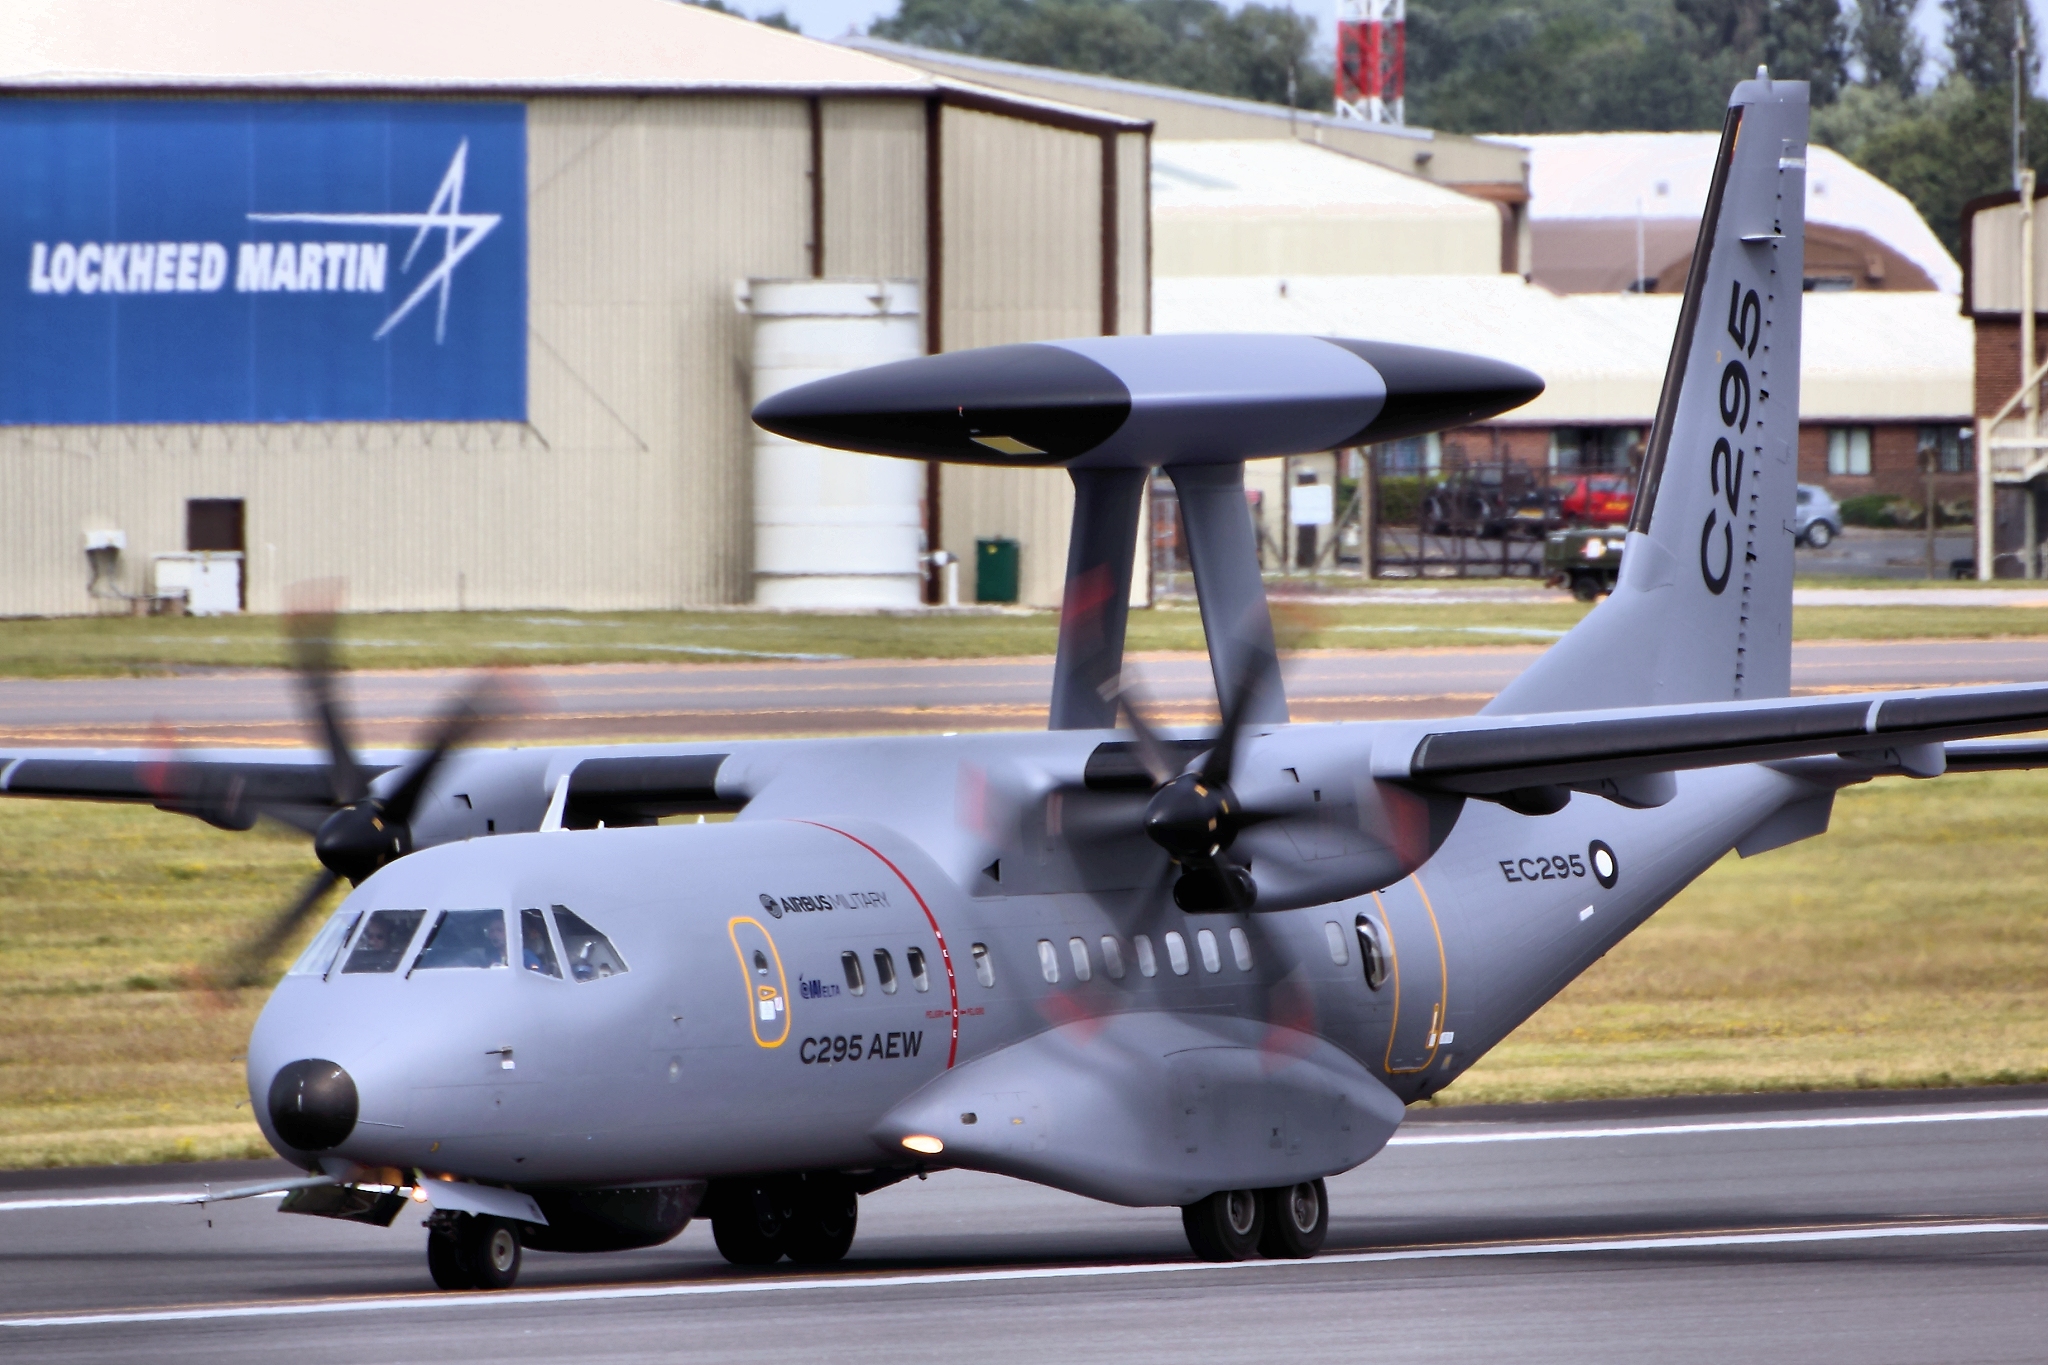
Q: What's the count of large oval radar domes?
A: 1